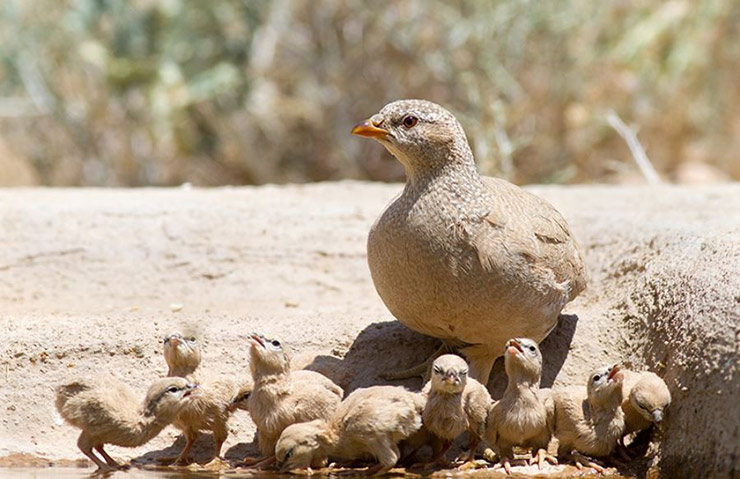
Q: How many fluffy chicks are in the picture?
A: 9